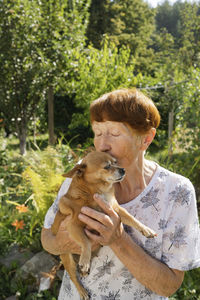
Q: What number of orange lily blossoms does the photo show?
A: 2